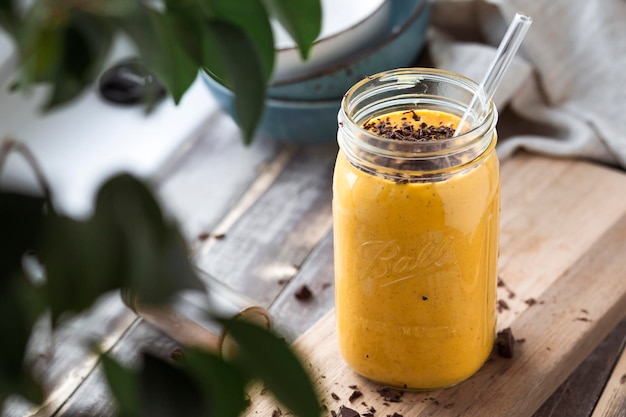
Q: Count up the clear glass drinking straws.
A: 1